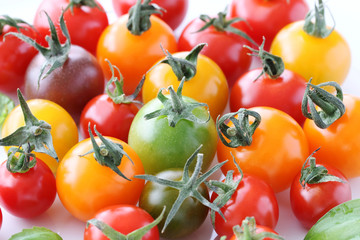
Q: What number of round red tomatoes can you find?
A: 12